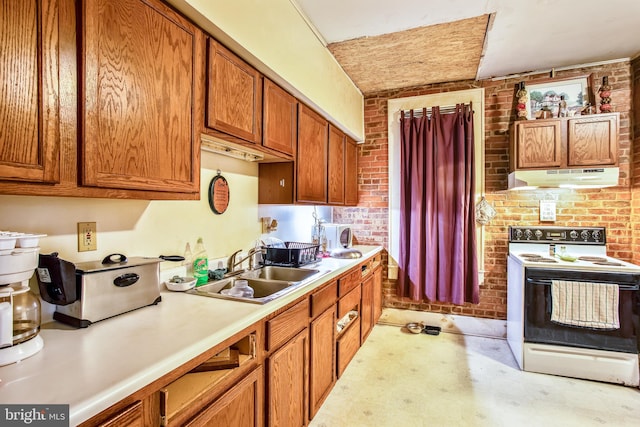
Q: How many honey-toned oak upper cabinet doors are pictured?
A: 9